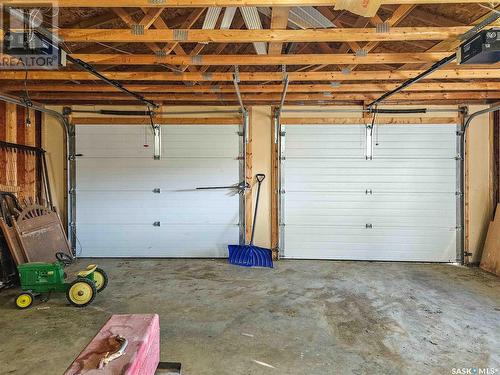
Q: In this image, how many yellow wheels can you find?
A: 3